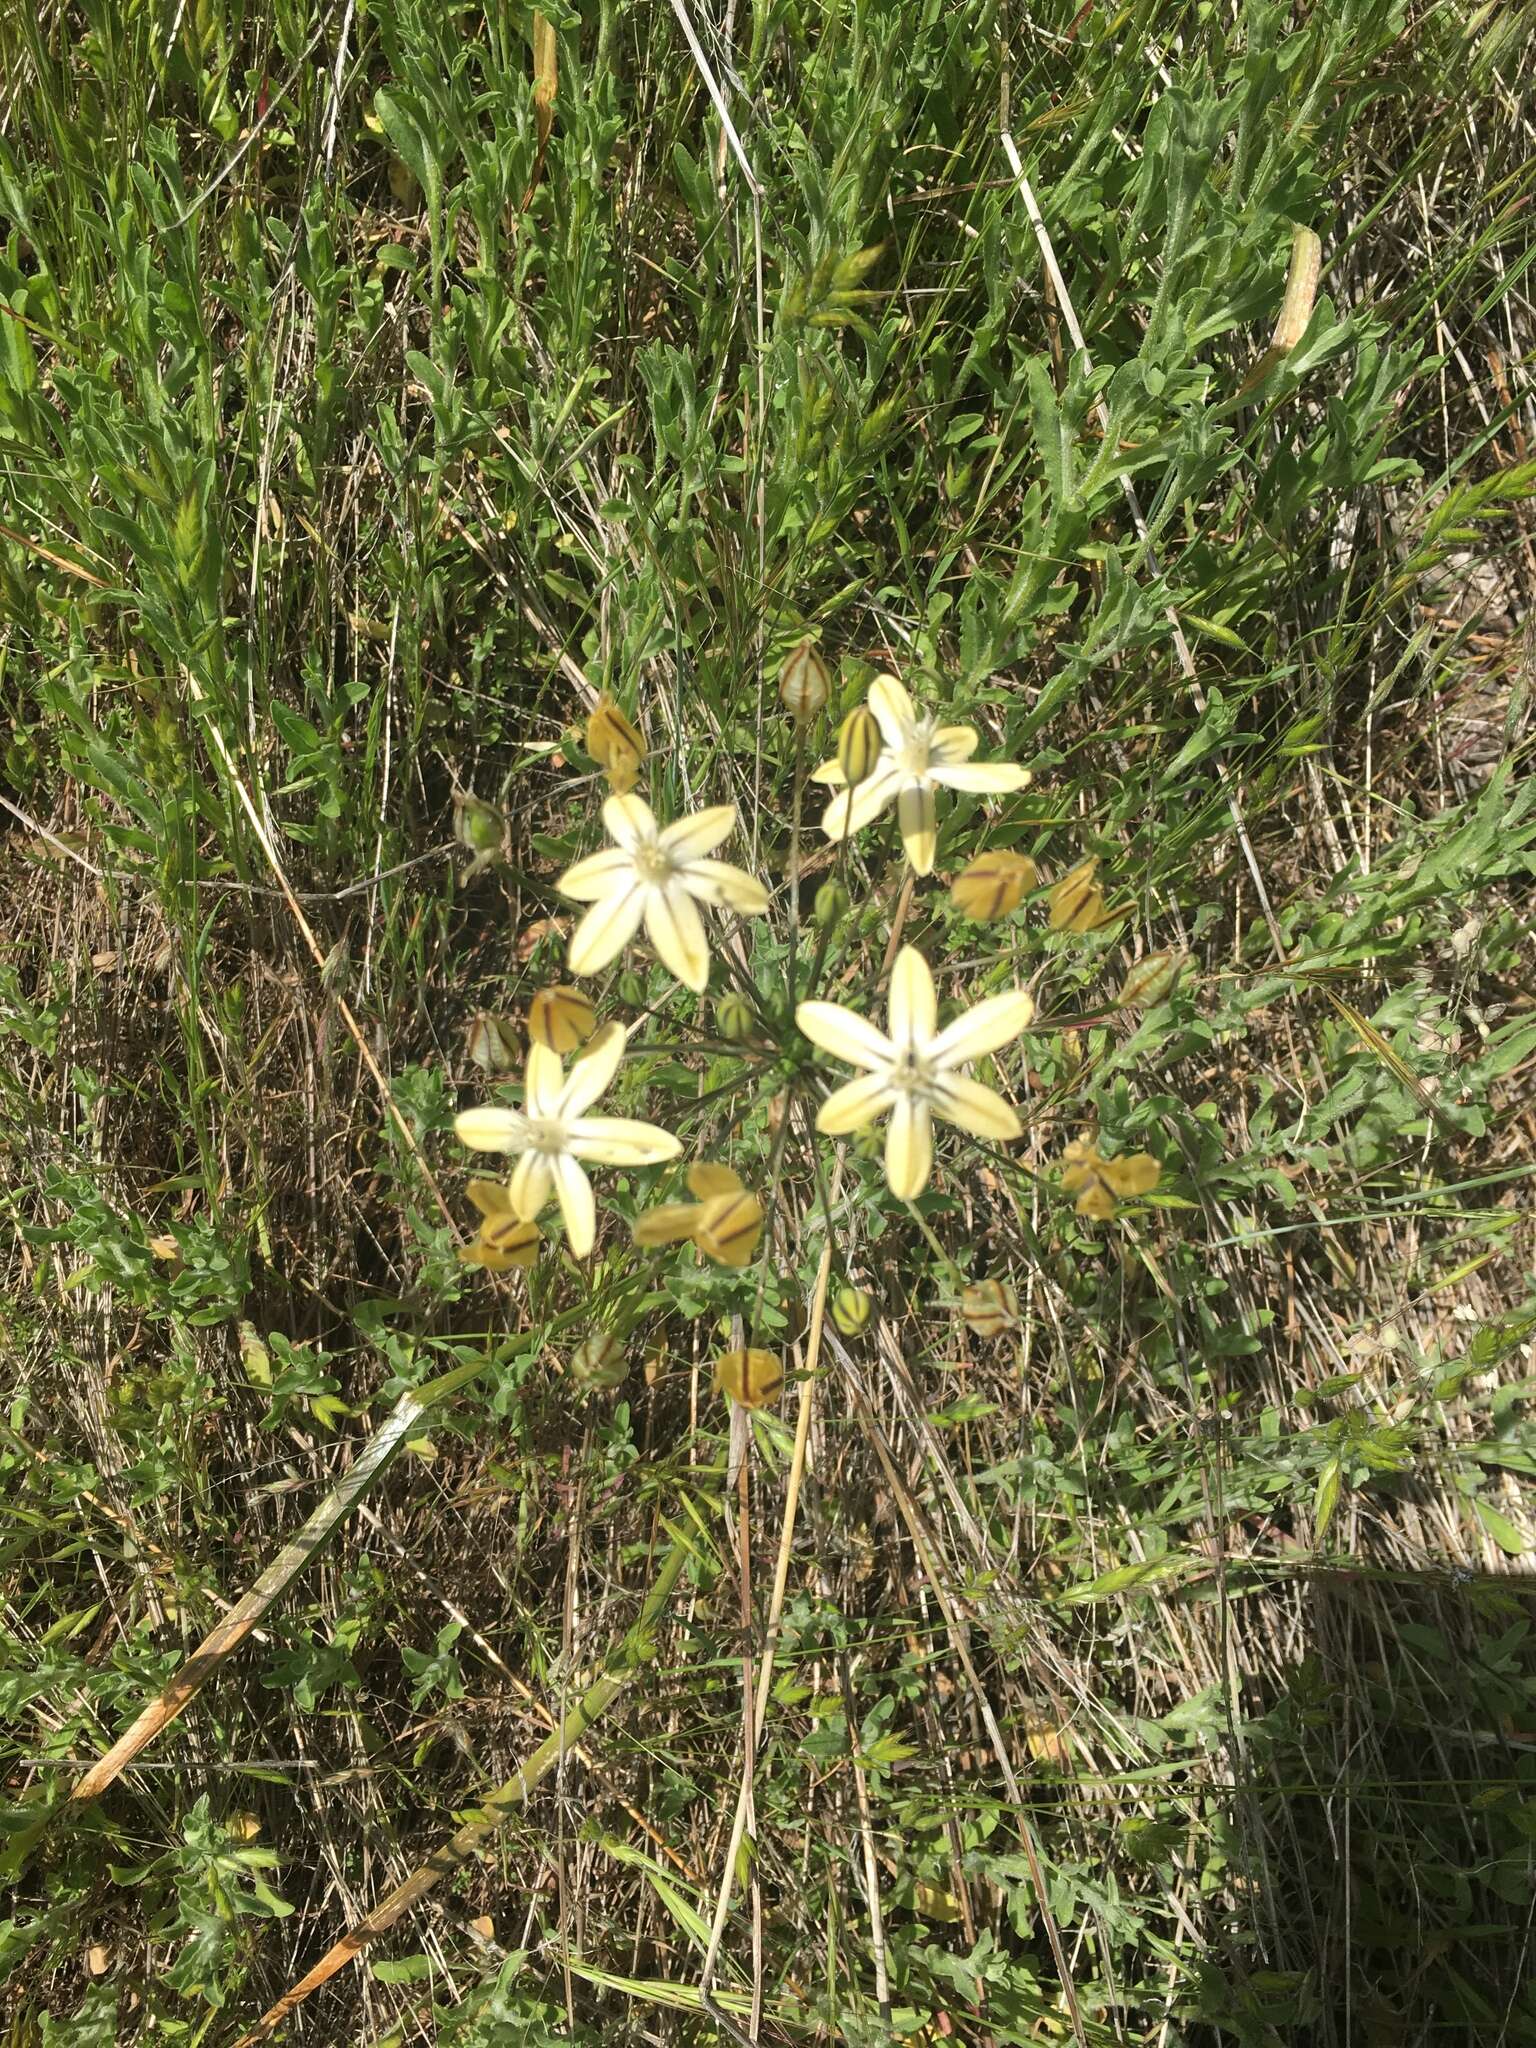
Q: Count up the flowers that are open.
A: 4